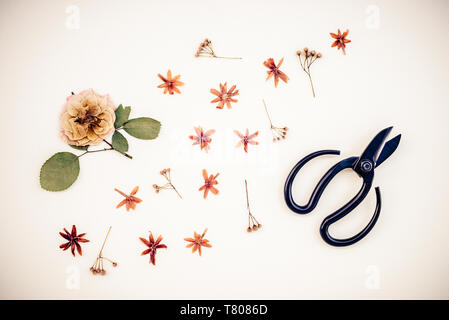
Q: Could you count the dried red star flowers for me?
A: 11